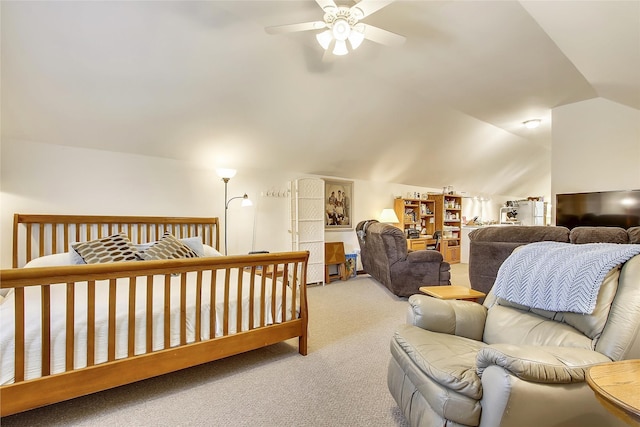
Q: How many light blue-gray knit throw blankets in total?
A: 1